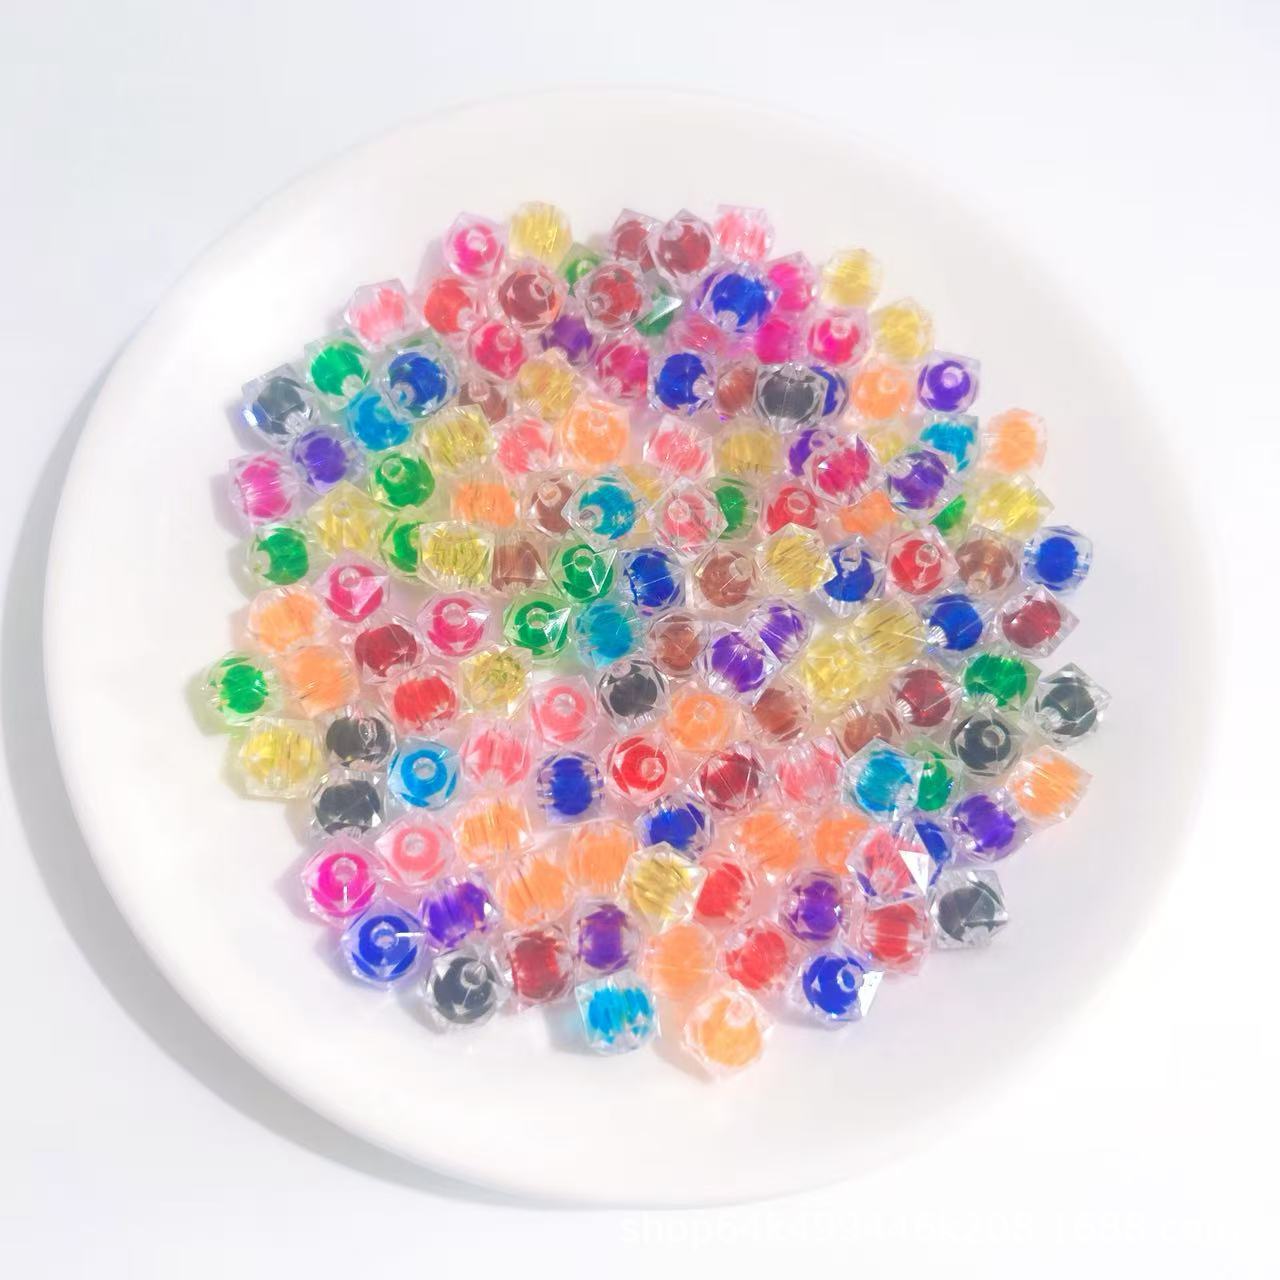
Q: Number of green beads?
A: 13